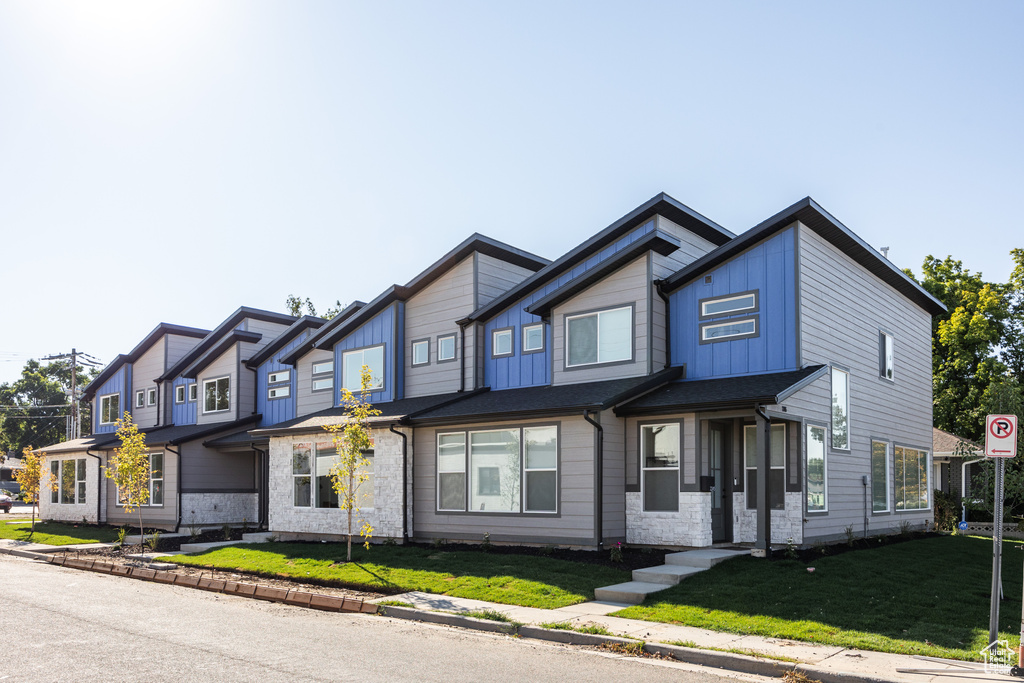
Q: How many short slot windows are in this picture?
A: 6